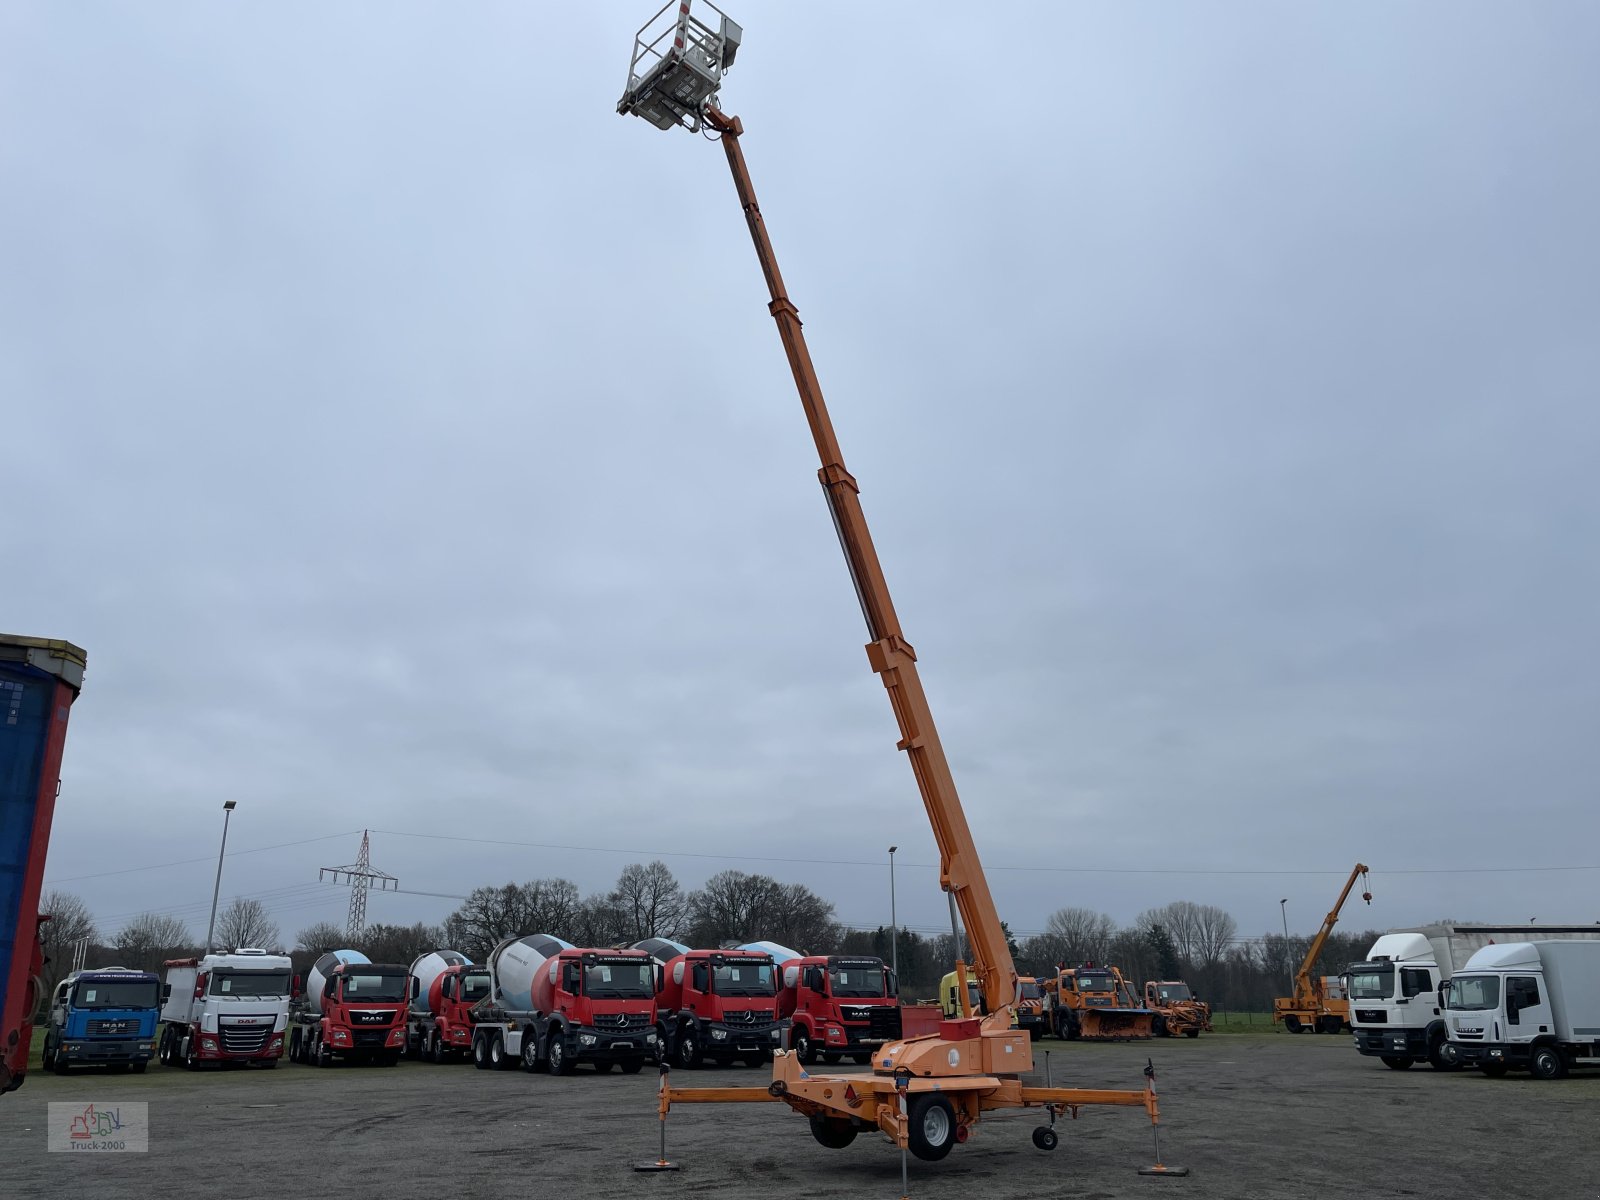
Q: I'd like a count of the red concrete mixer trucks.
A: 5